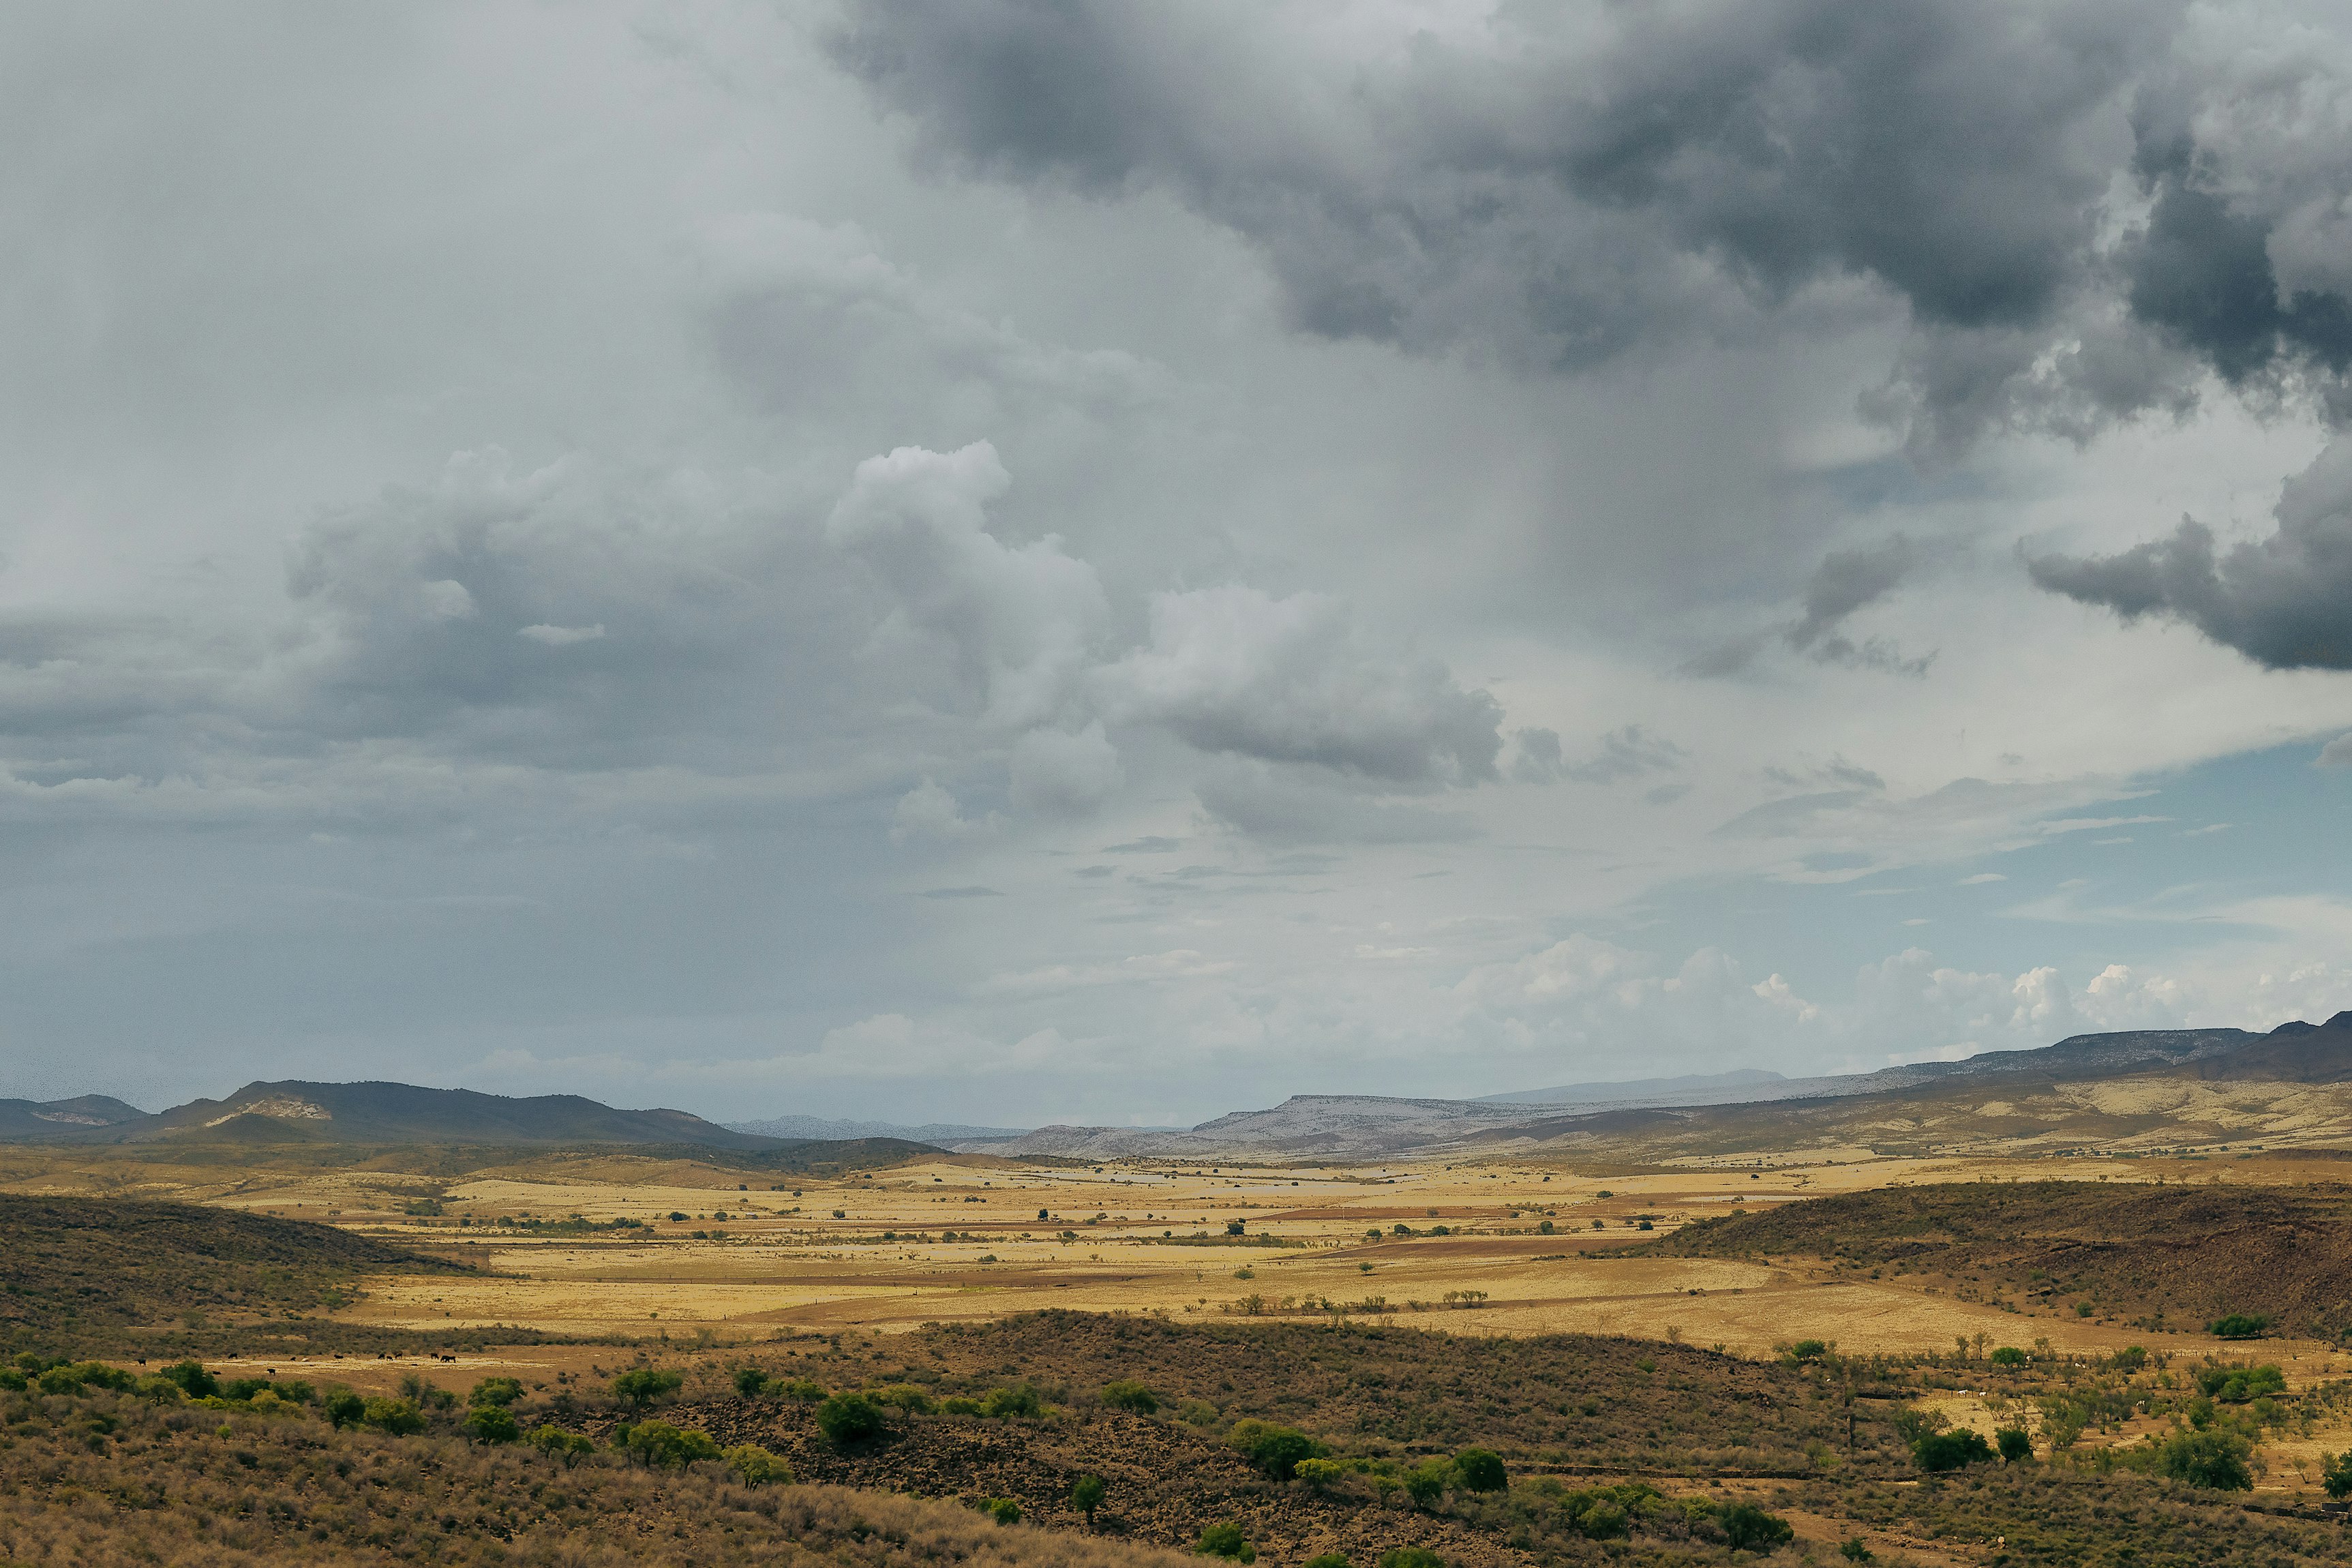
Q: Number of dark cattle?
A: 12